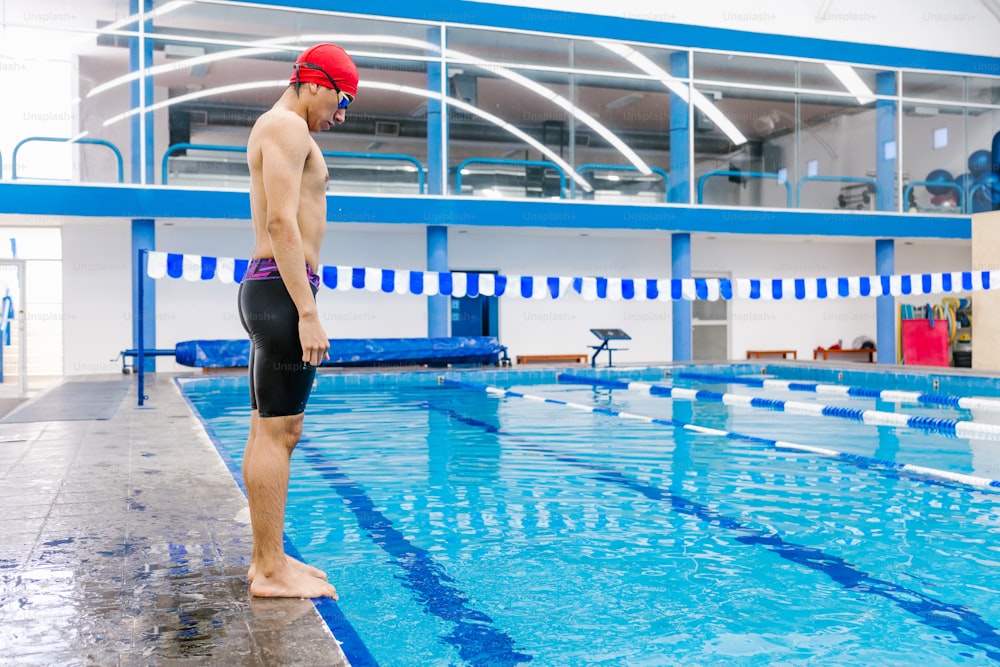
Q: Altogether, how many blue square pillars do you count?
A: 4